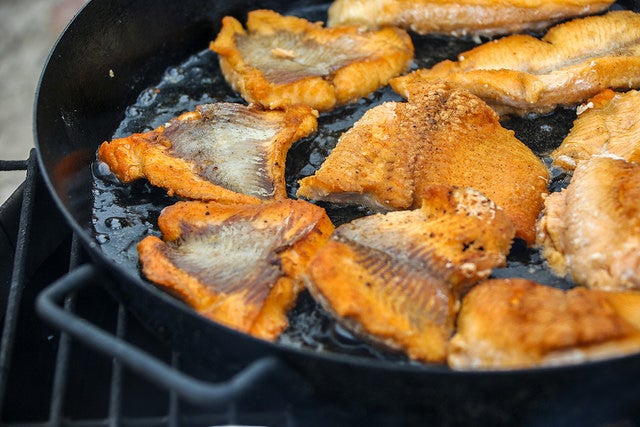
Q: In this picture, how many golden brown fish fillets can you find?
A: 10